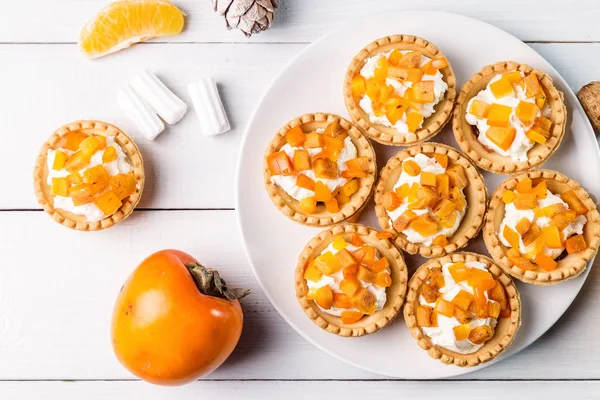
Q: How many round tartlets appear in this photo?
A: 8